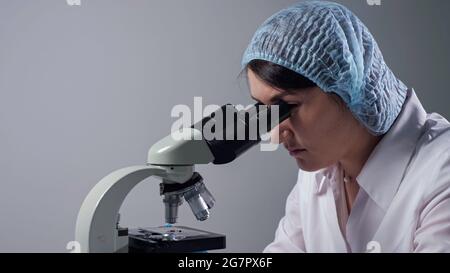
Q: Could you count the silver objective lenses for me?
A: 3